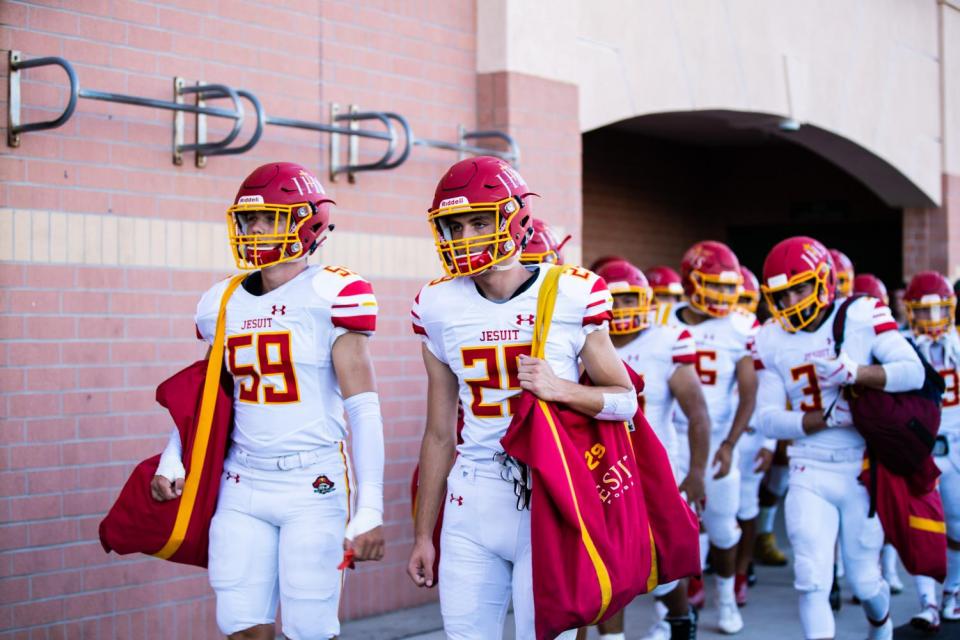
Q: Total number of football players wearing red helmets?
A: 12